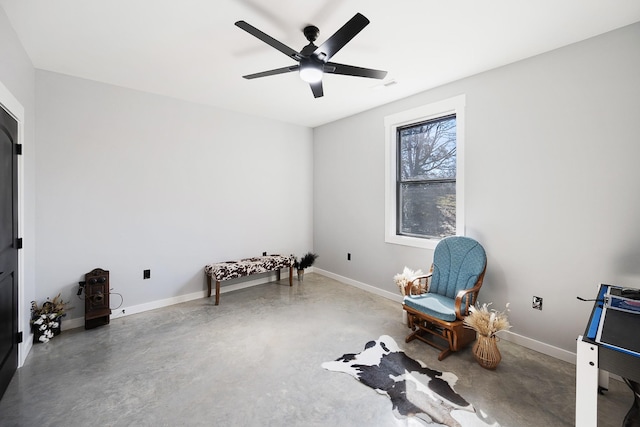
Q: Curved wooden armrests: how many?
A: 2